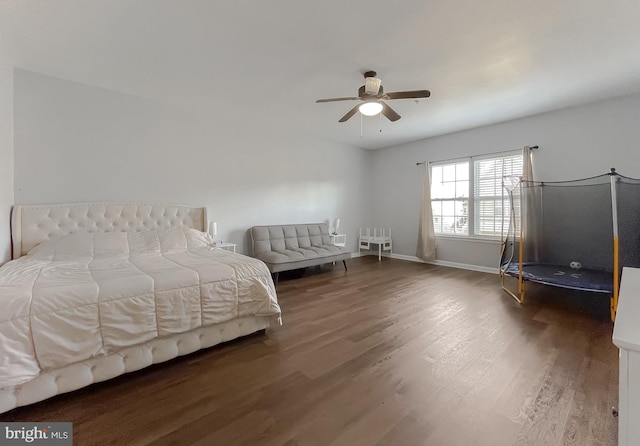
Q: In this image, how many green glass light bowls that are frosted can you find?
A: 0